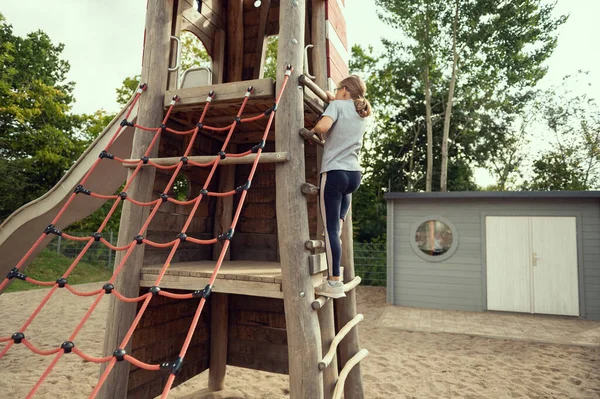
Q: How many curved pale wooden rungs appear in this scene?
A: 3